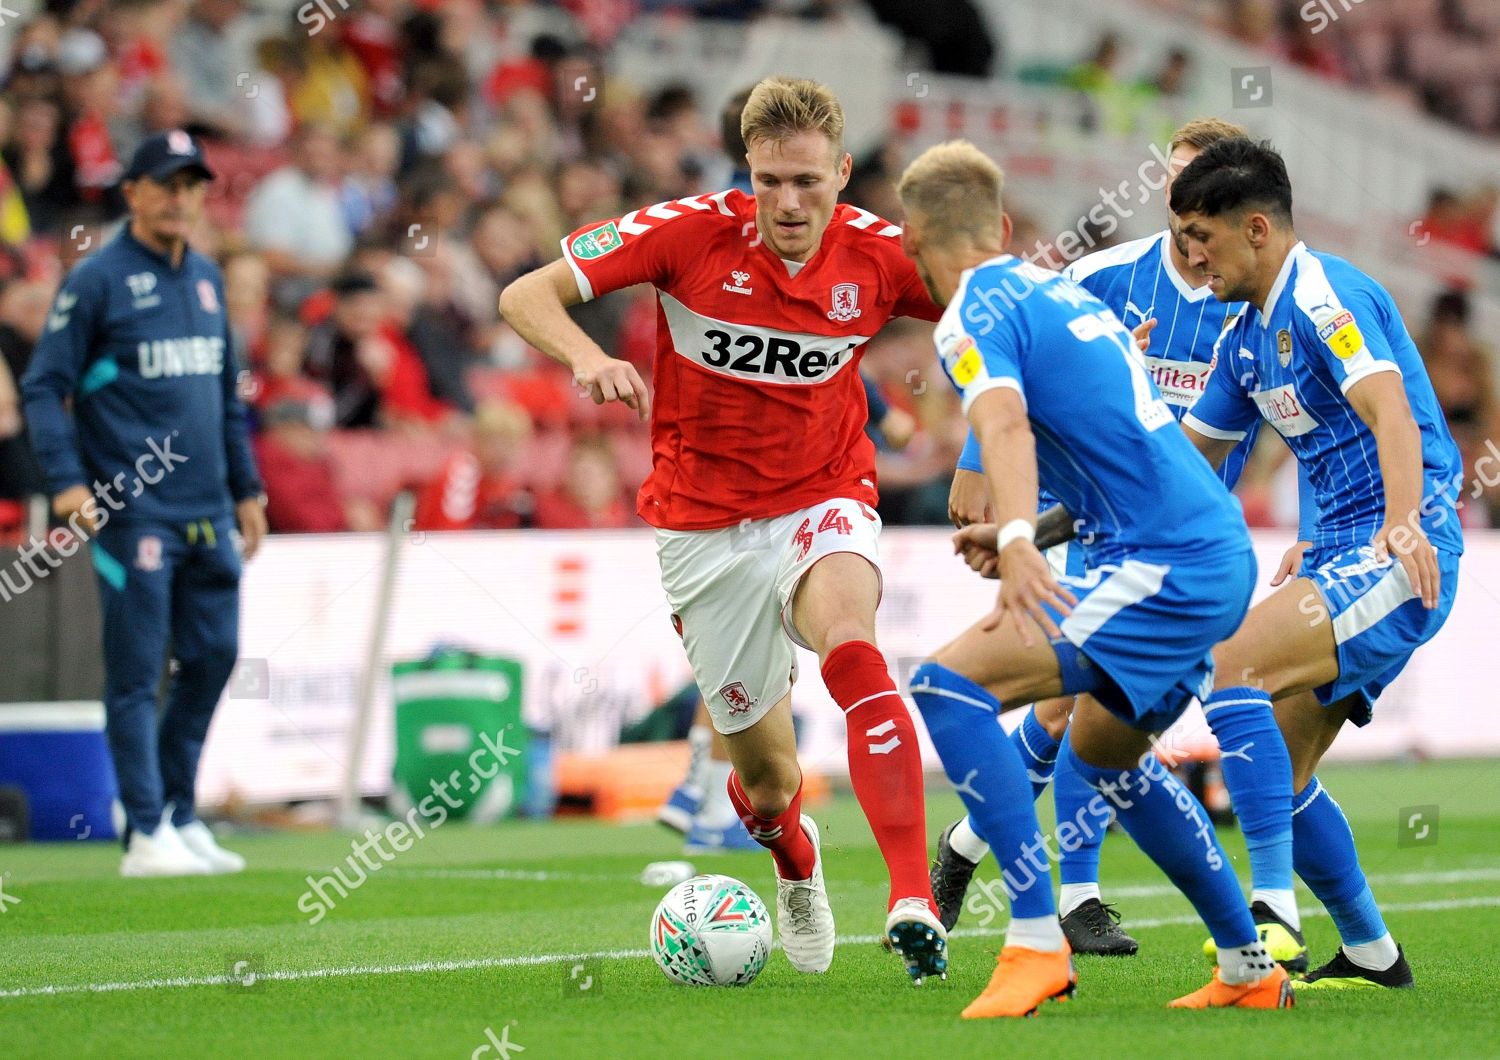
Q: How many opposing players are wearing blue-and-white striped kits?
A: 3